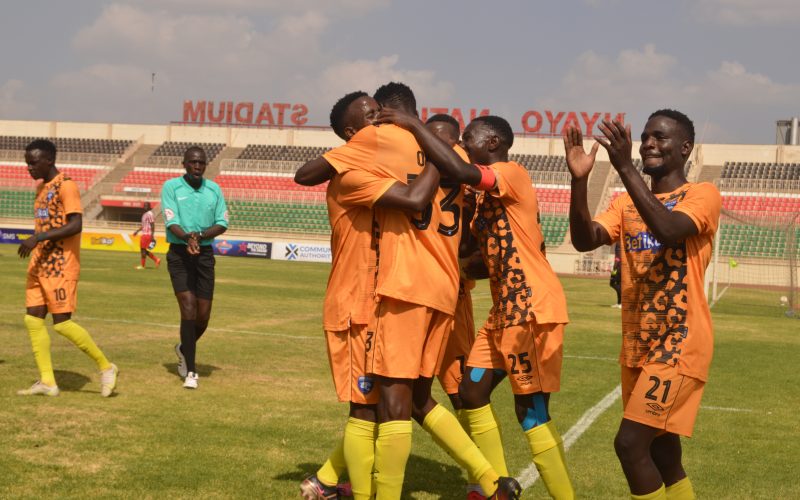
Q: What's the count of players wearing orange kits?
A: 6